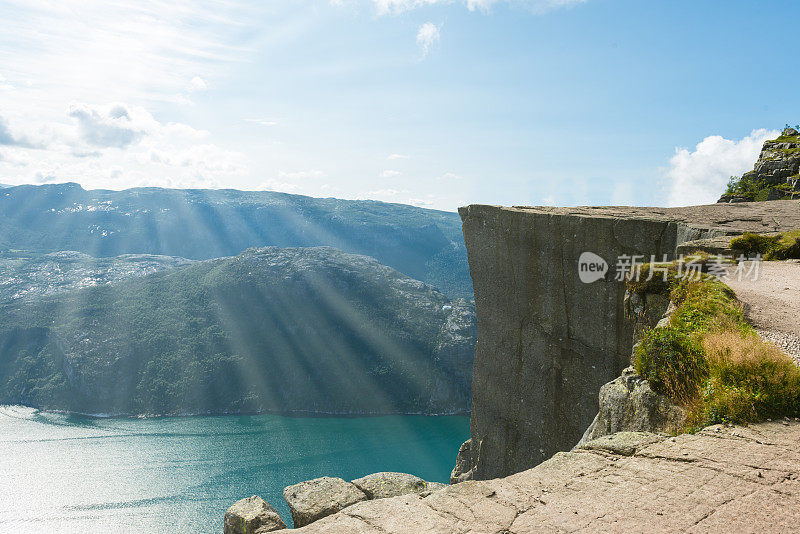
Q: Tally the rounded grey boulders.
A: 3